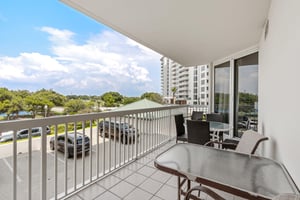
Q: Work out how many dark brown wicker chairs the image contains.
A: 4